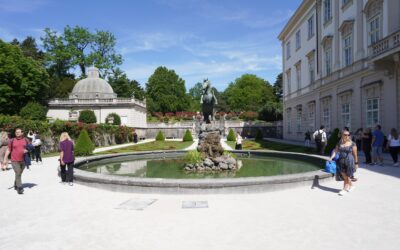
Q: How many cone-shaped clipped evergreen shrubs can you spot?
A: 6